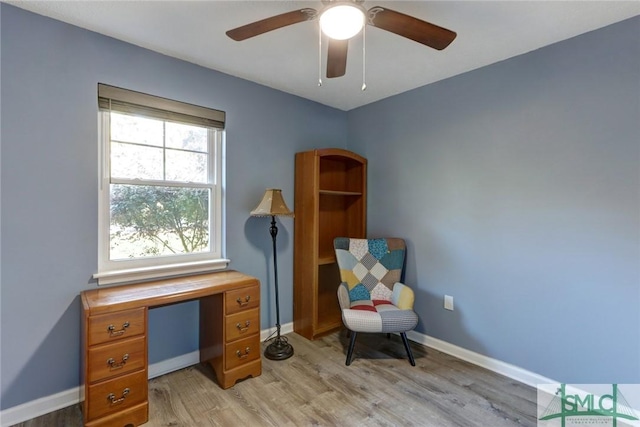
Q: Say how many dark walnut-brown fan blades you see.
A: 3